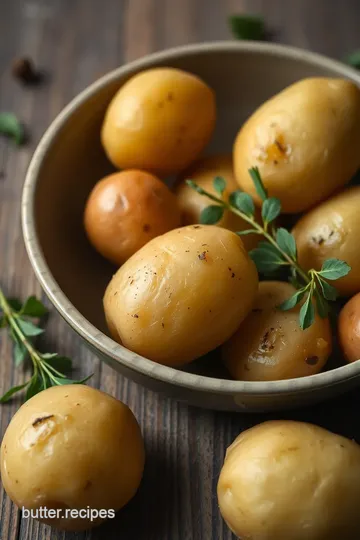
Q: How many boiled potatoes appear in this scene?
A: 10